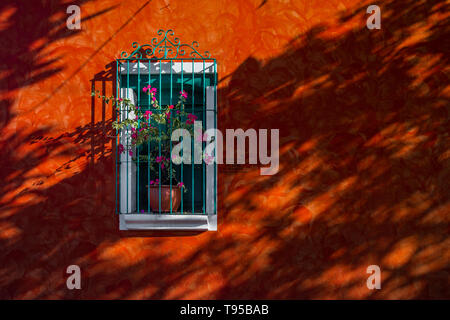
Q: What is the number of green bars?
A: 10